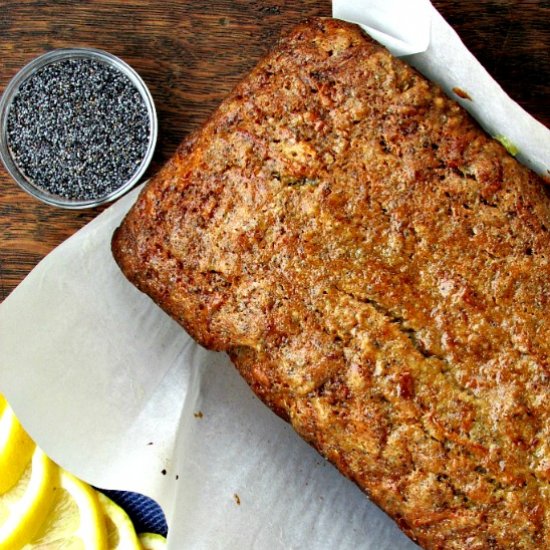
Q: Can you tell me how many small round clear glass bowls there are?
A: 1